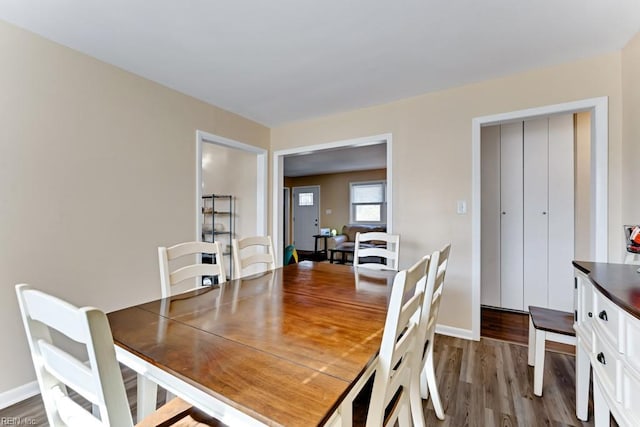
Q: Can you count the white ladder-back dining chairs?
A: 6